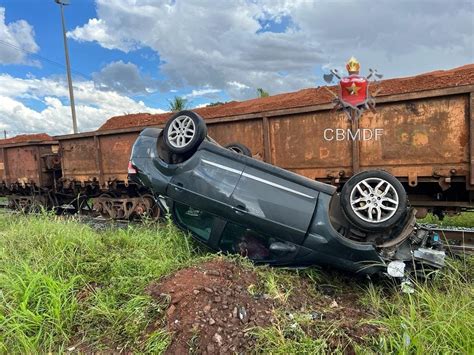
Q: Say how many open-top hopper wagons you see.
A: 2